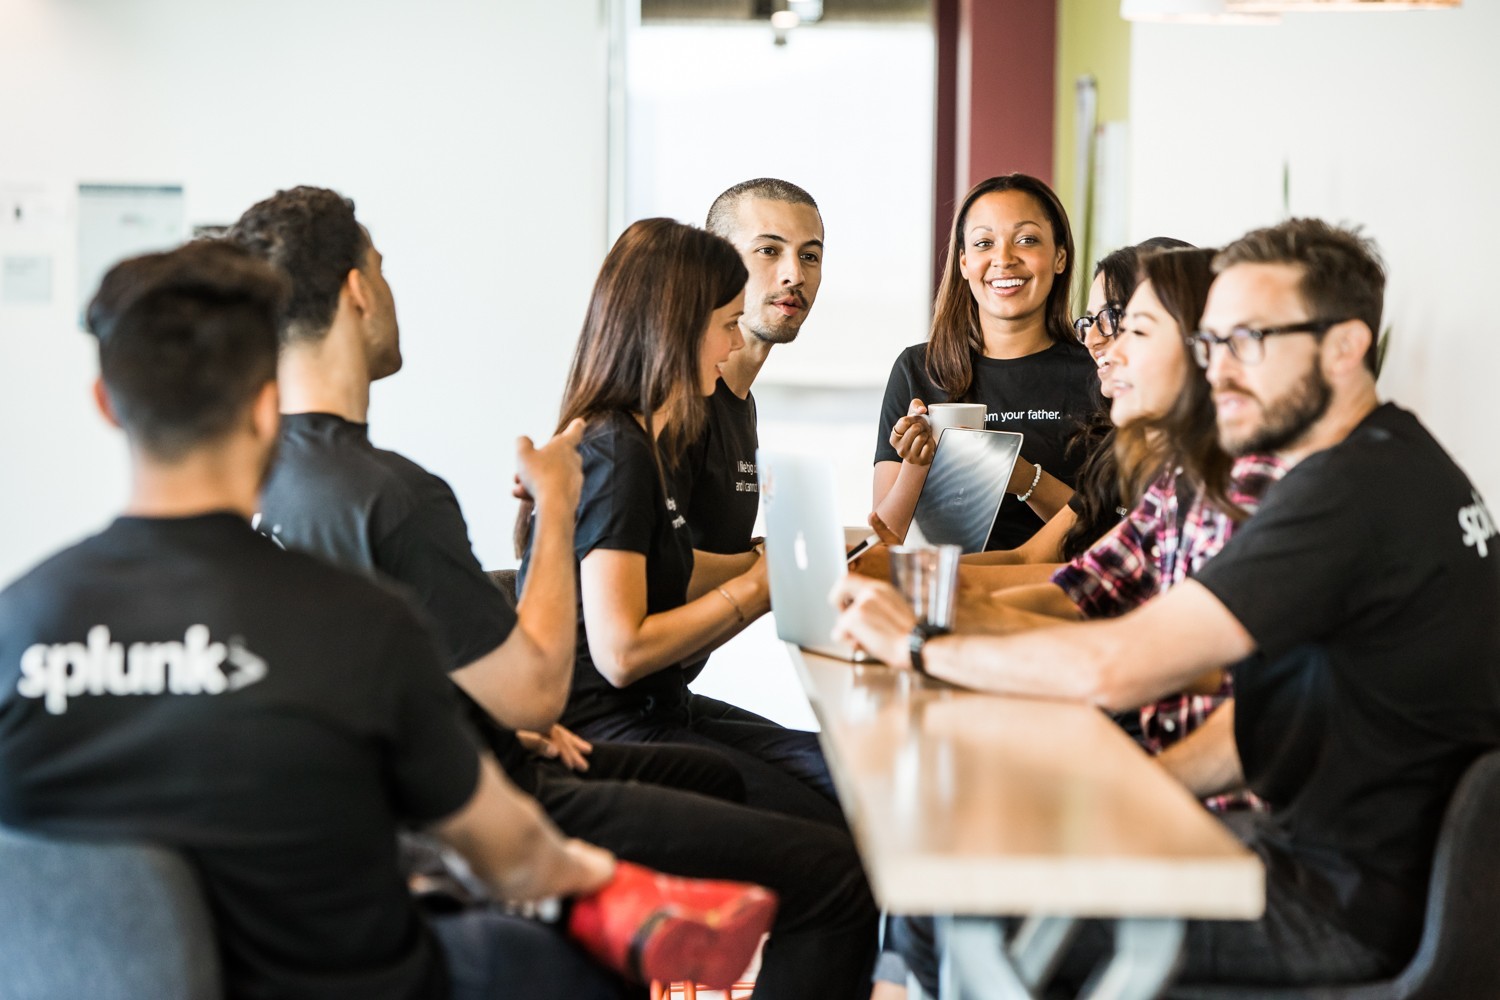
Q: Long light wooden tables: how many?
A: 1